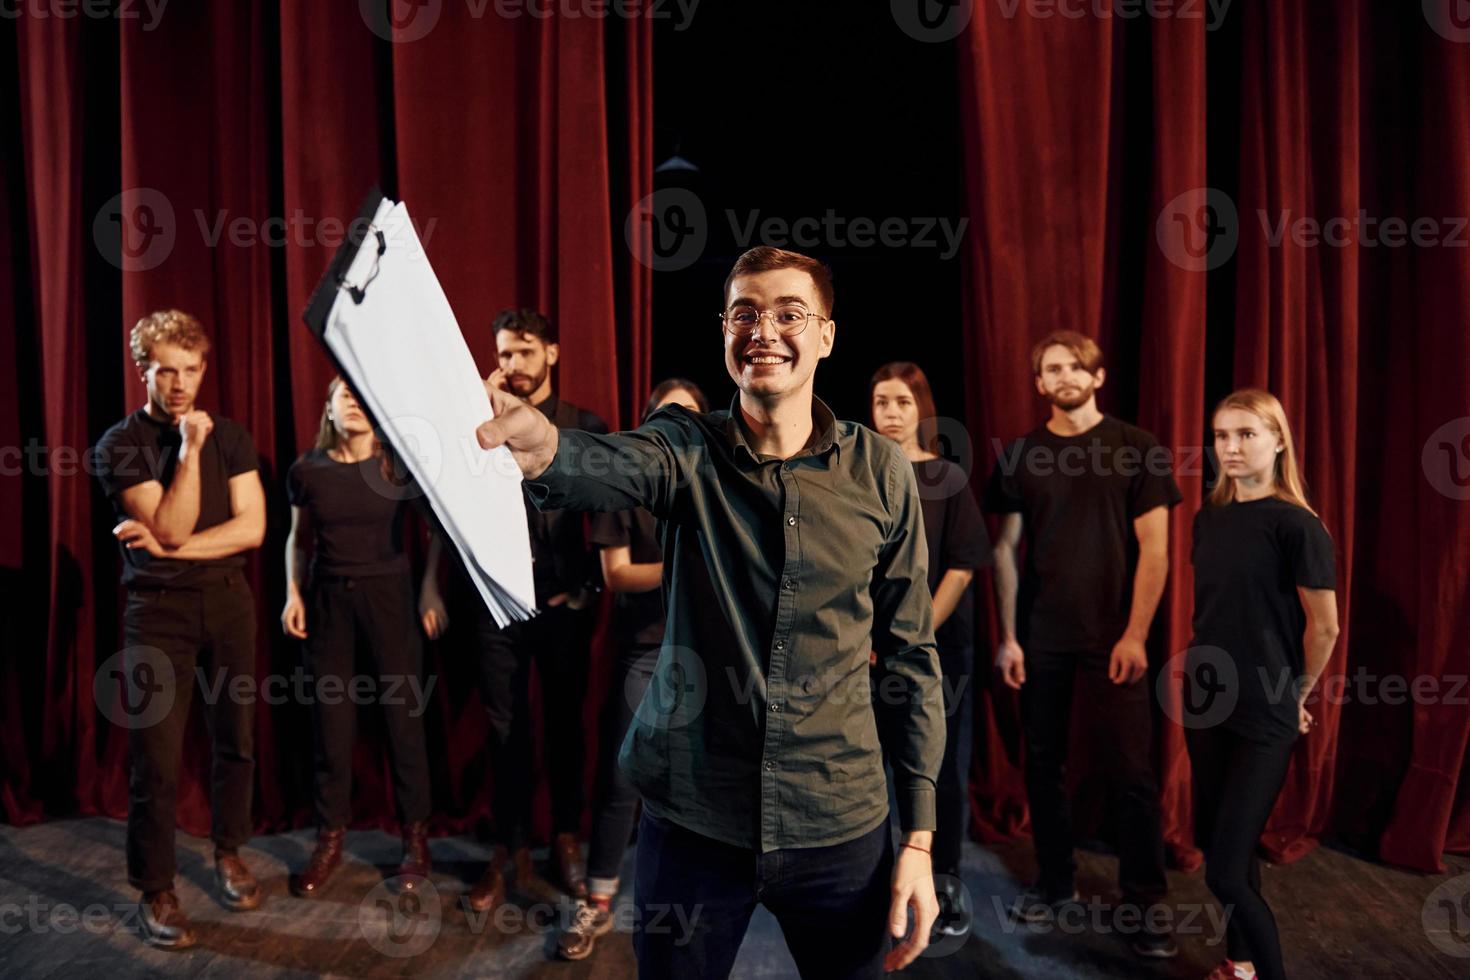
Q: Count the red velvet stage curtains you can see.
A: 2